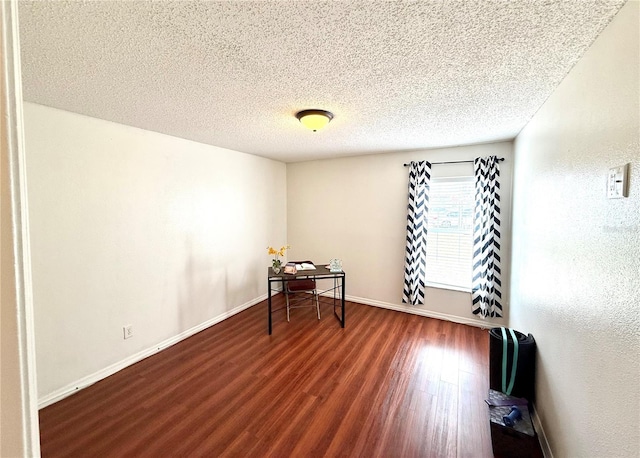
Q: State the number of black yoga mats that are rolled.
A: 1